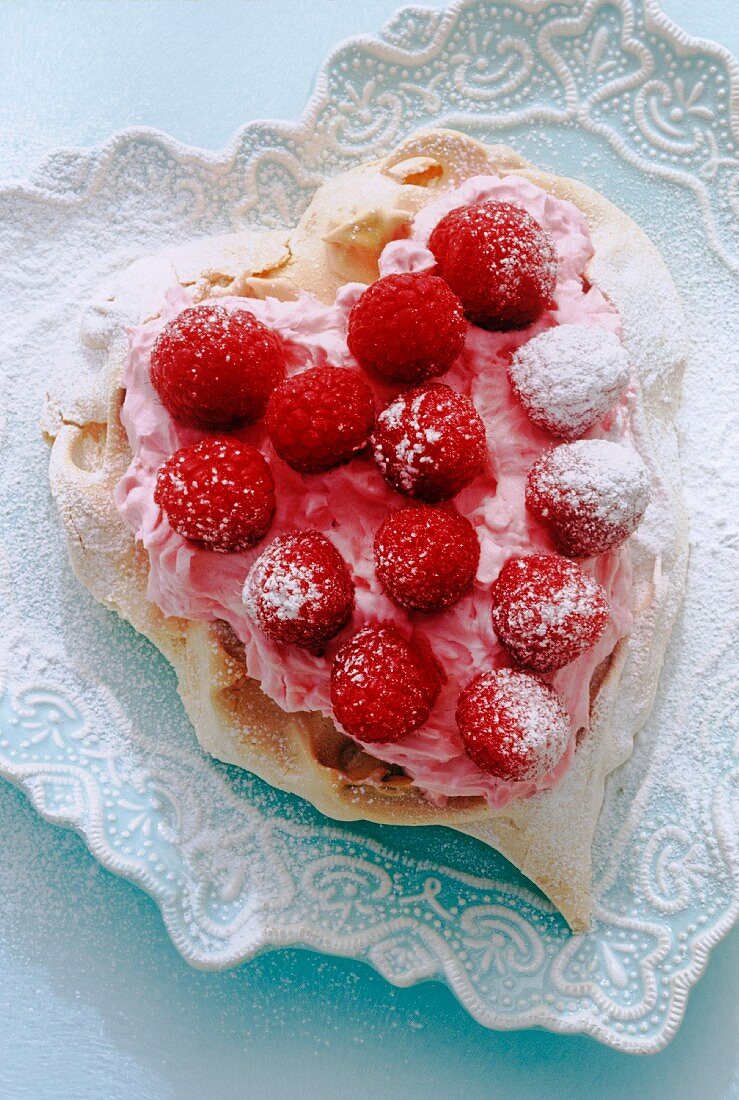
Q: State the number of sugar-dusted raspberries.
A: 13